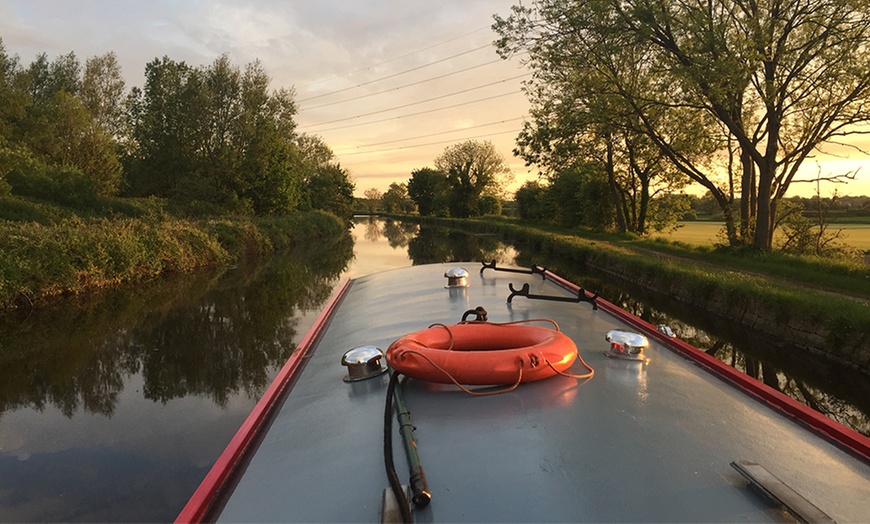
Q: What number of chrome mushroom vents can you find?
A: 3